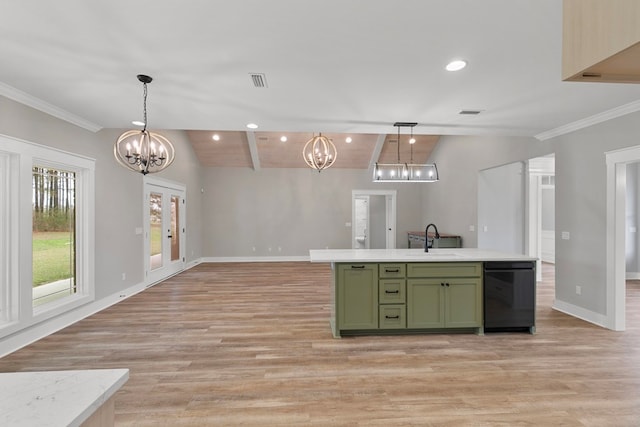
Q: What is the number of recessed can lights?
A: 7